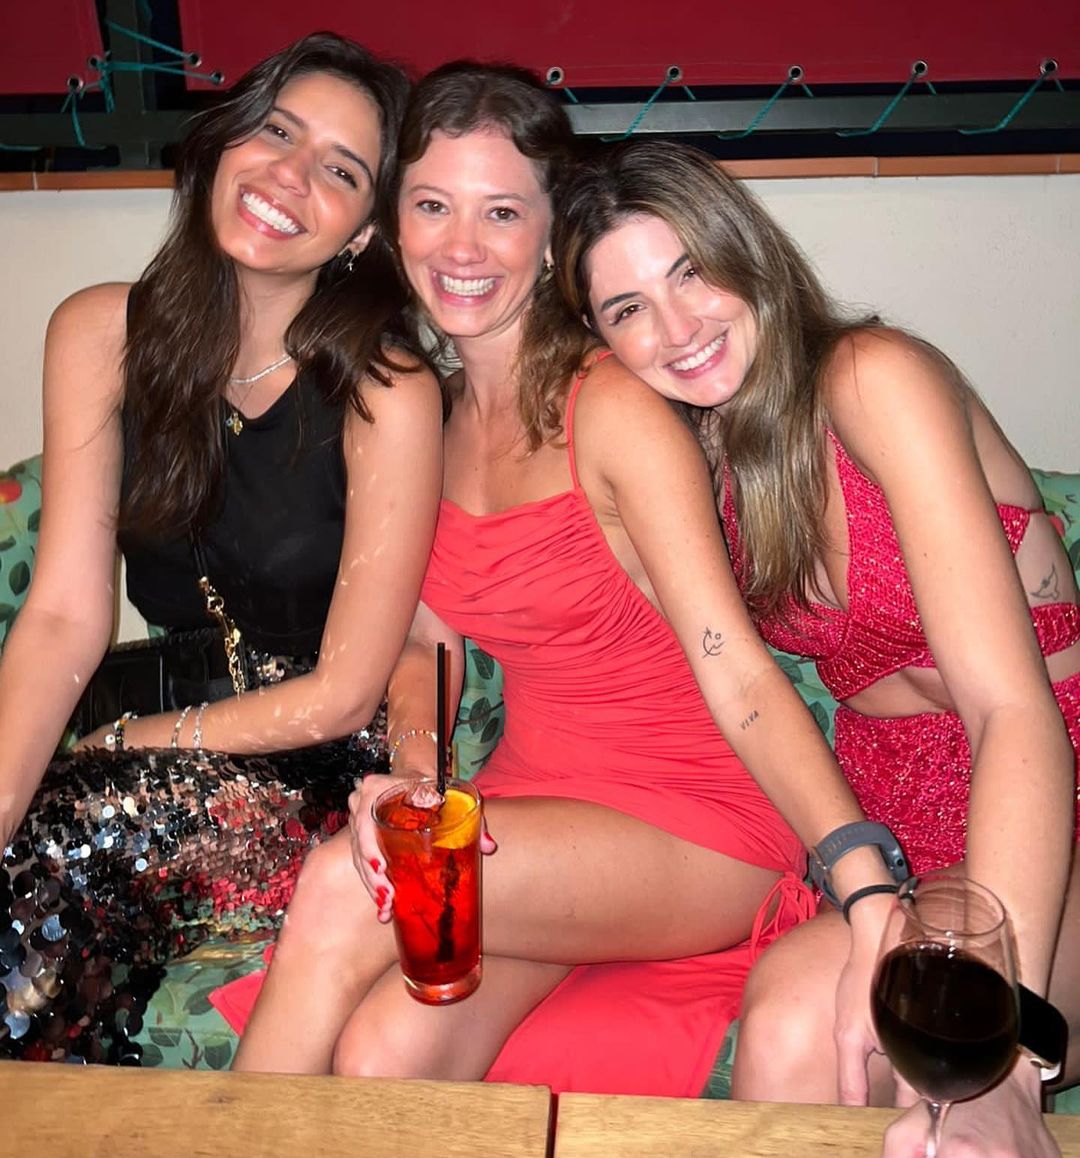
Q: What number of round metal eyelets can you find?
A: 9